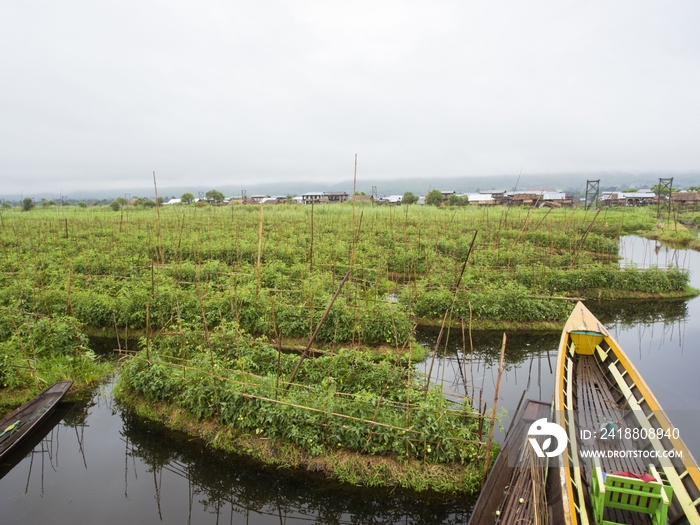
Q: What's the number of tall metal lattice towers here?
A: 2